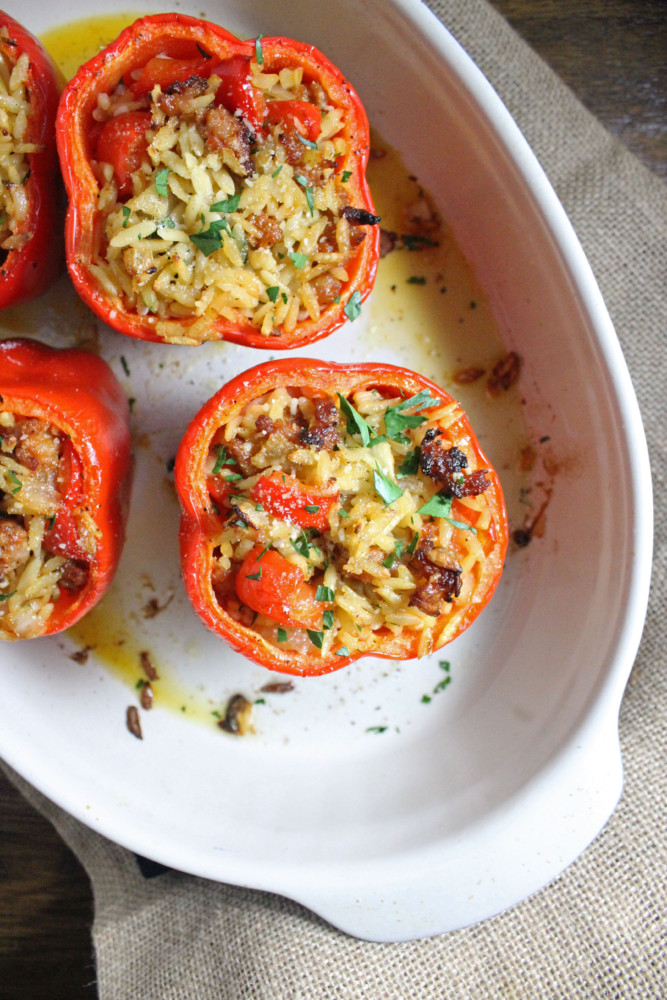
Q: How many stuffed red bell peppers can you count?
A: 4